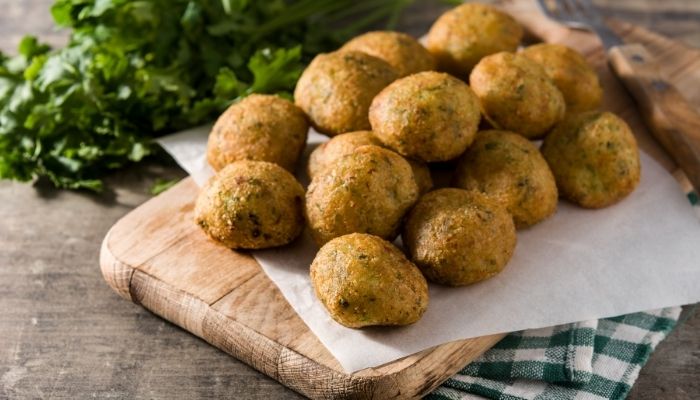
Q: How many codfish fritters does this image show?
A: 14